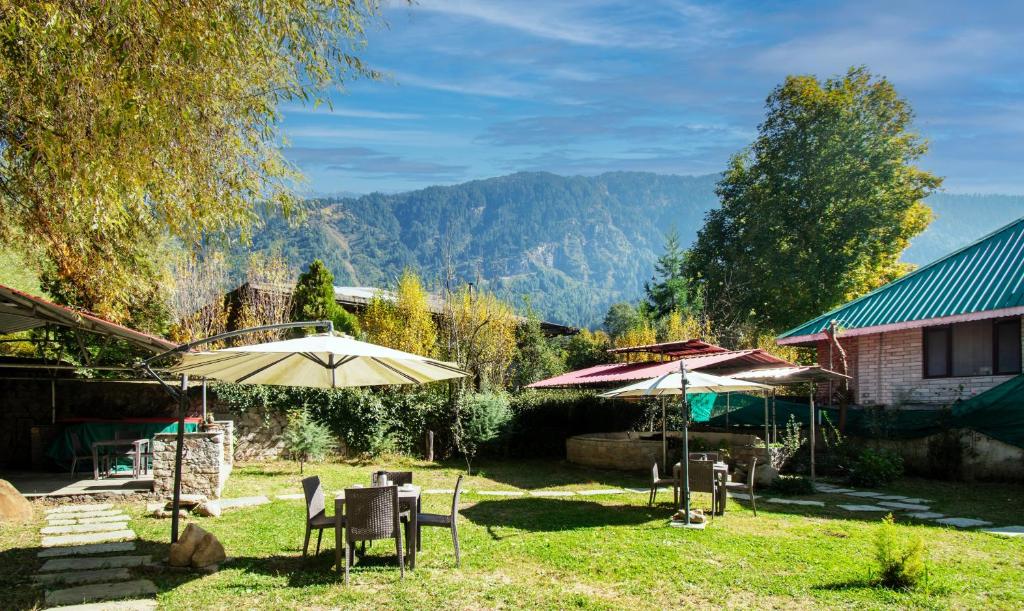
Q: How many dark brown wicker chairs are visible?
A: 8